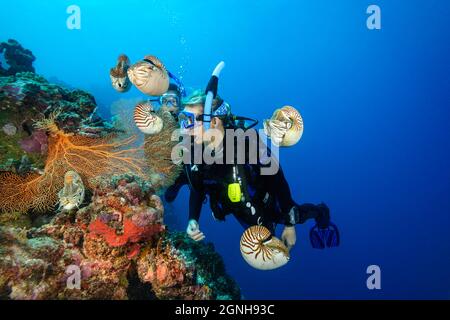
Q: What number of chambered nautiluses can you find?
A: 6